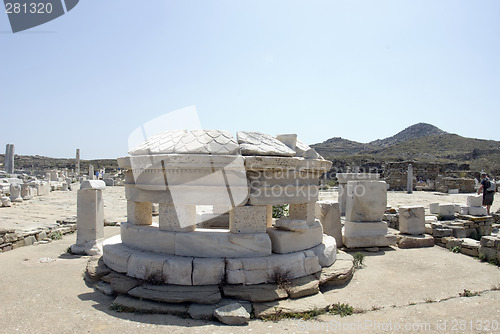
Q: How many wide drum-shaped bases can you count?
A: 1